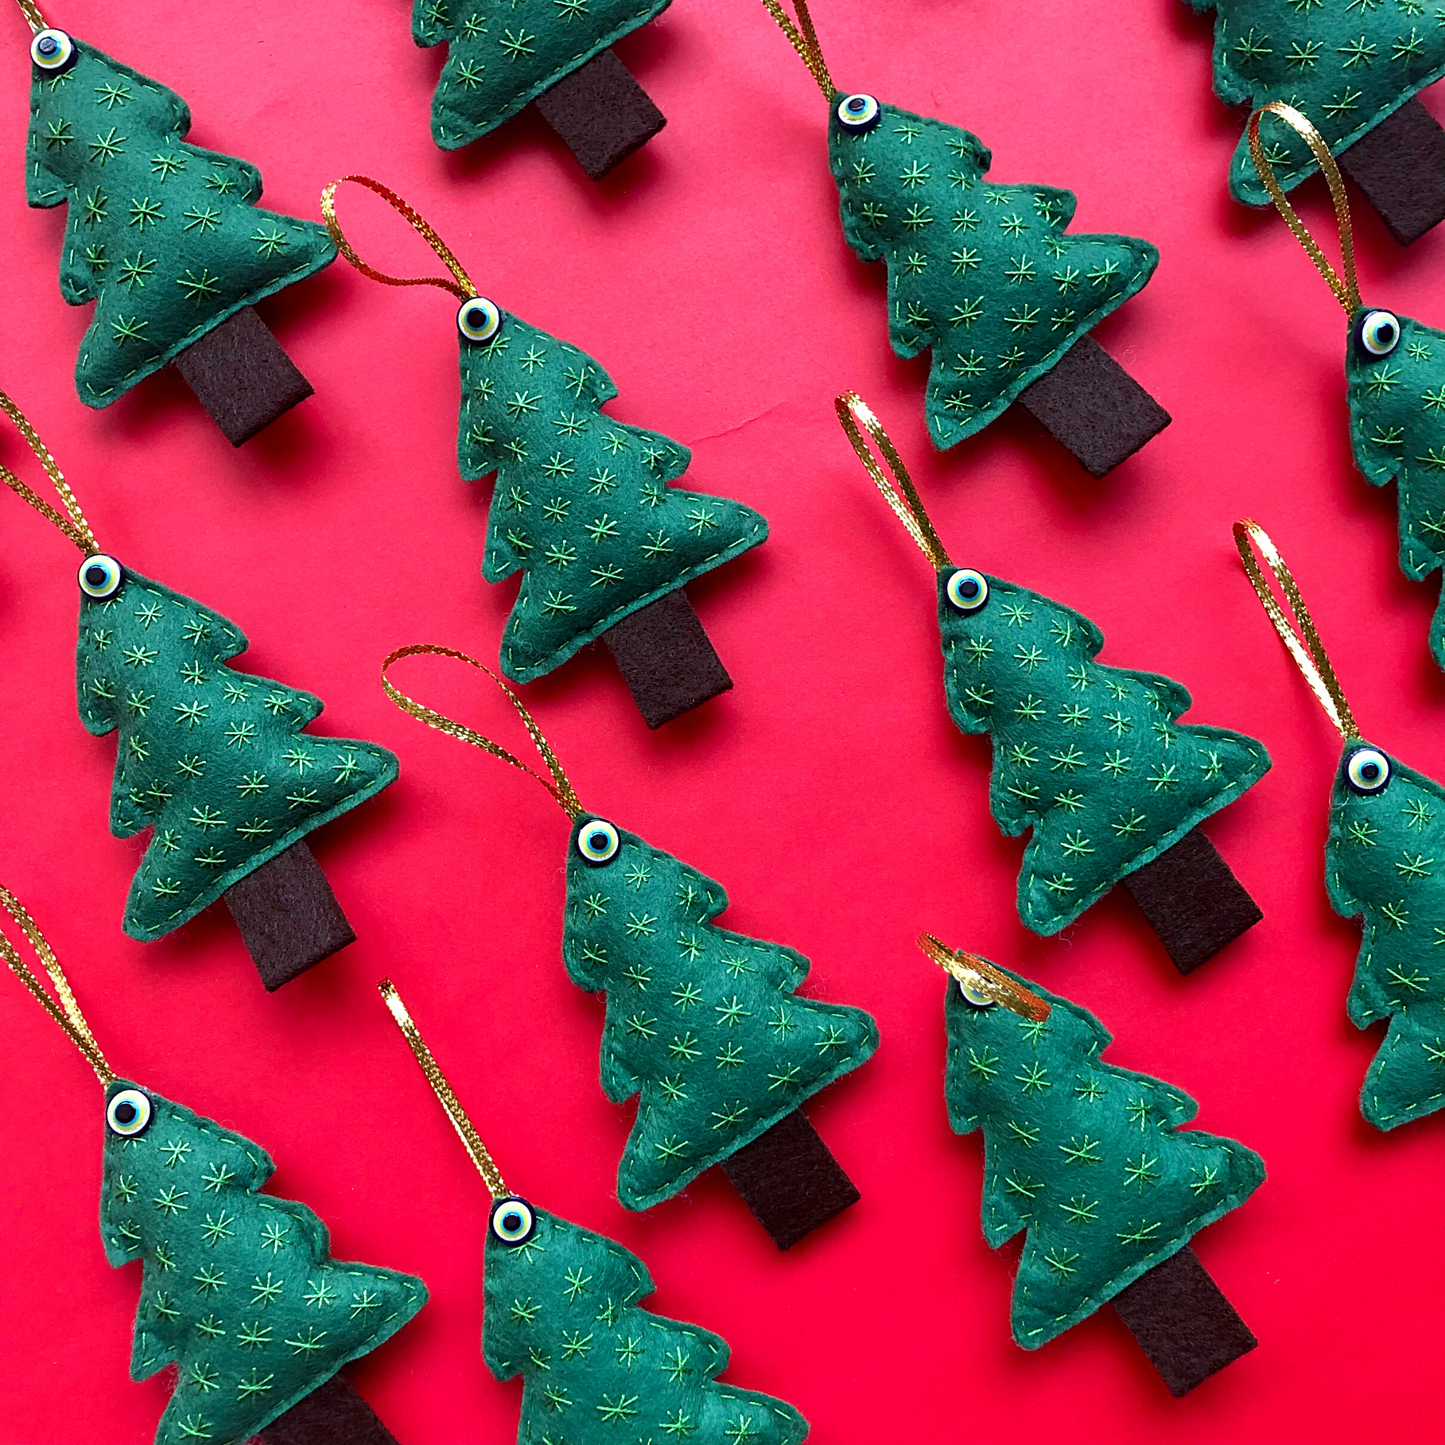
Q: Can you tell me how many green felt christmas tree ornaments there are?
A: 13